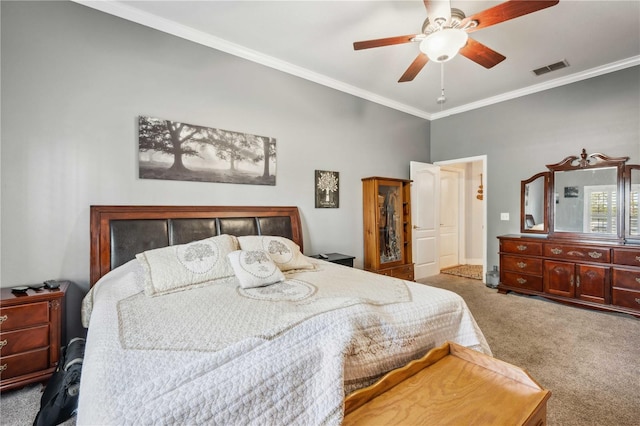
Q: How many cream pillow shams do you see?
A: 2